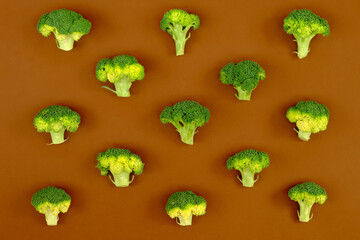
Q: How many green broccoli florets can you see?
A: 13